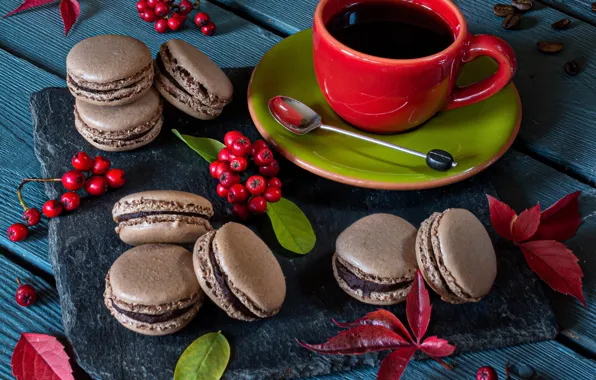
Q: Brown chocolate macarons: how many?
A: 8